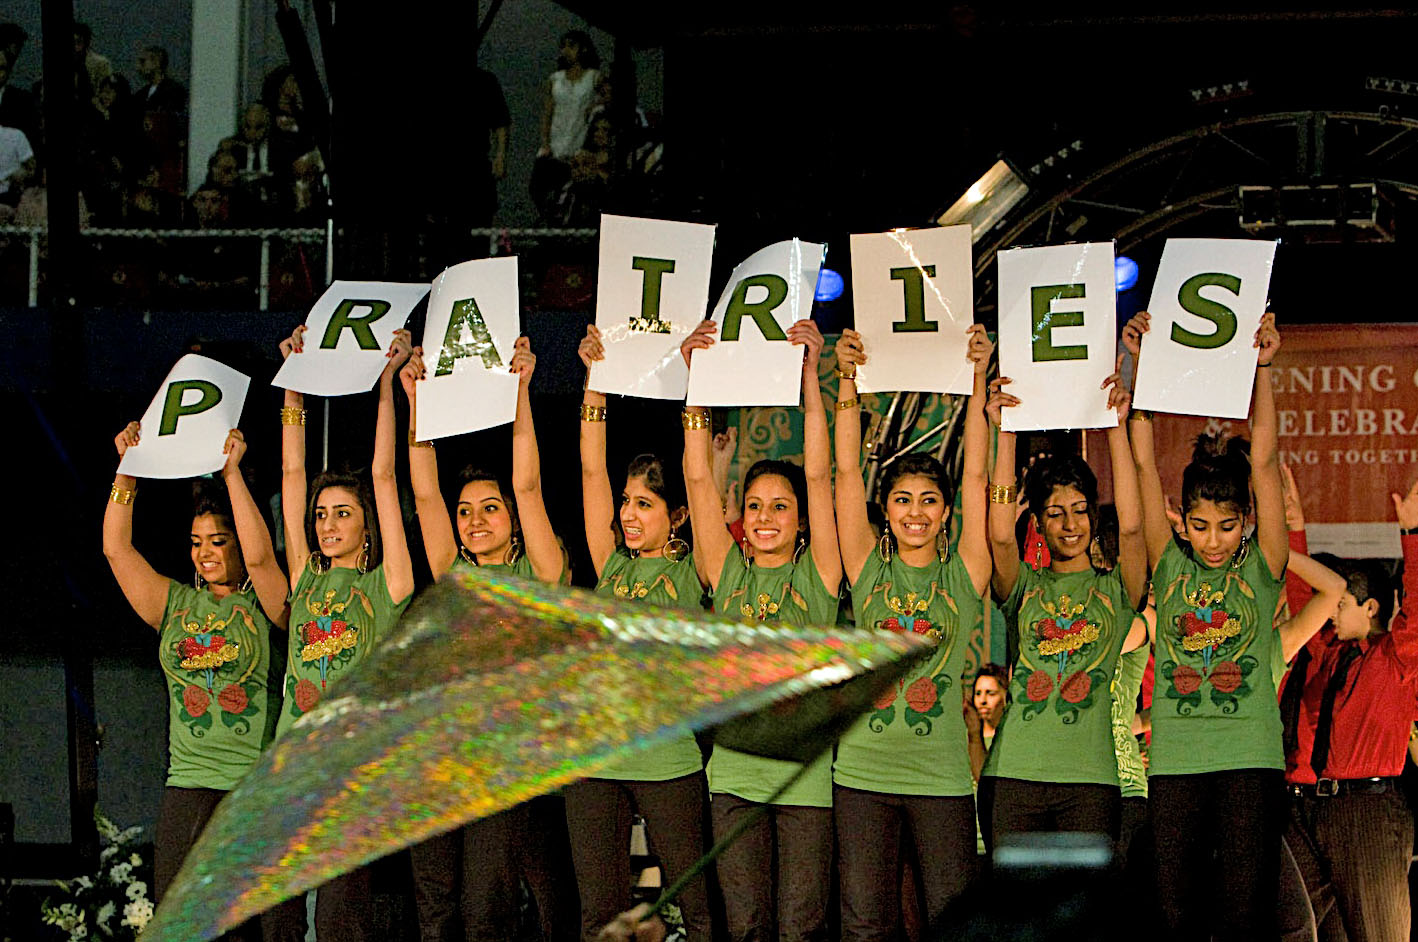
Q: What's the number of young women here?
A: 8